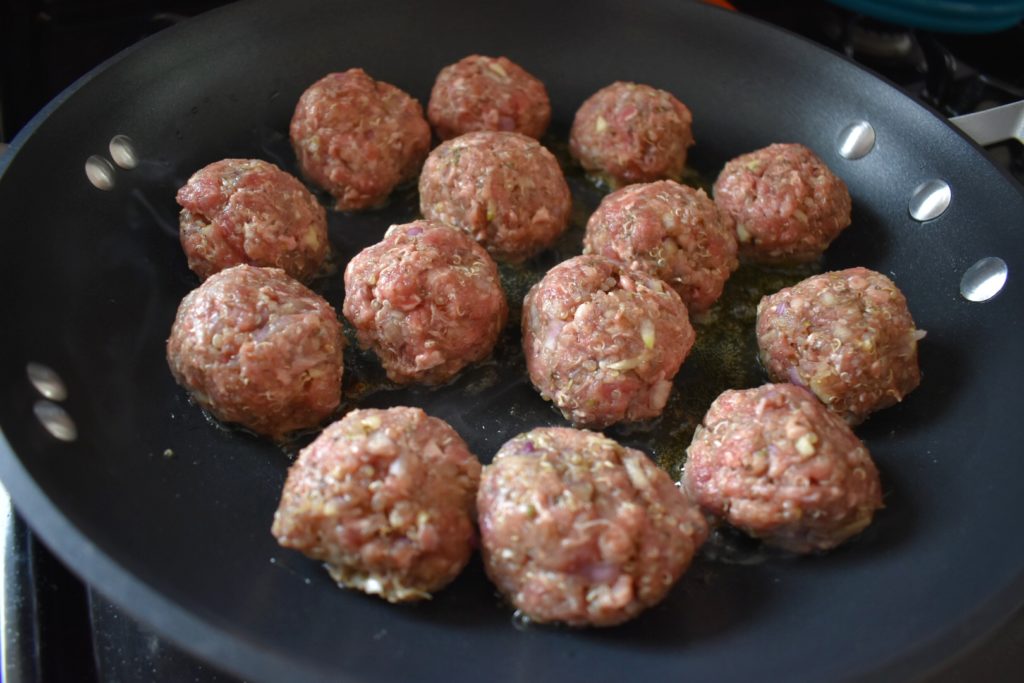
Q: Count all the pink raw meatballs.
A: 14